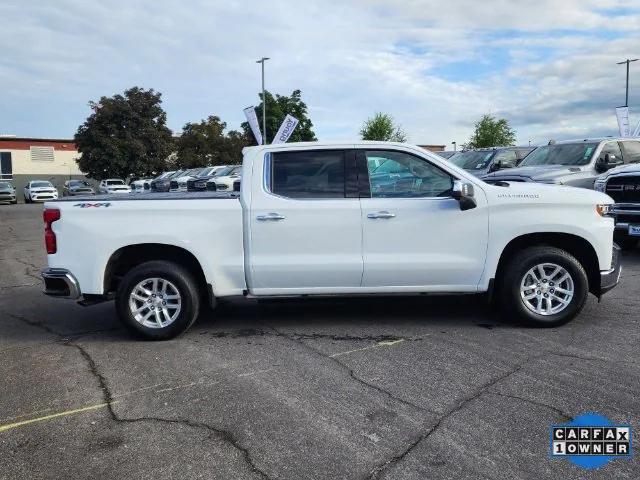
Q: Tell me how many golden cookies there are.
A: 0